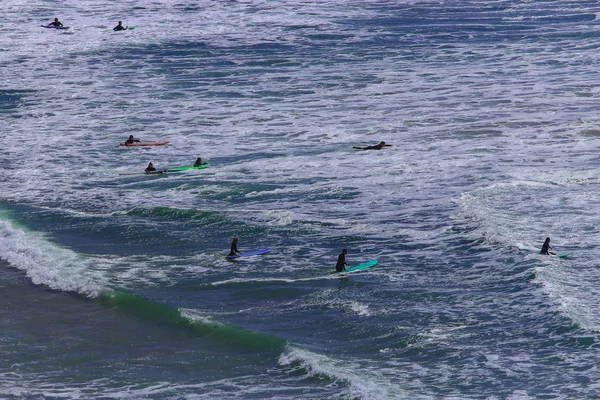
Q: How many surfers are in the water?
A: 9